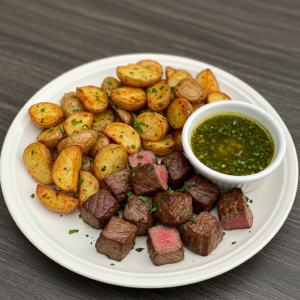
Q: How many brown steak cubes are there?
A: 12